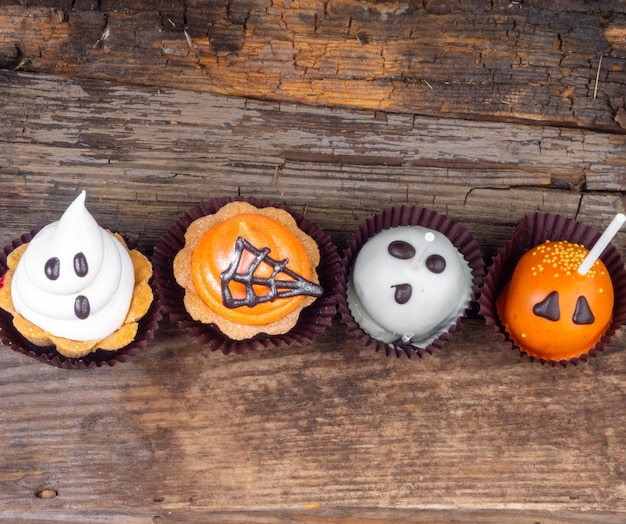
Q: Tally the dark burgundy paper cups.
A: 4